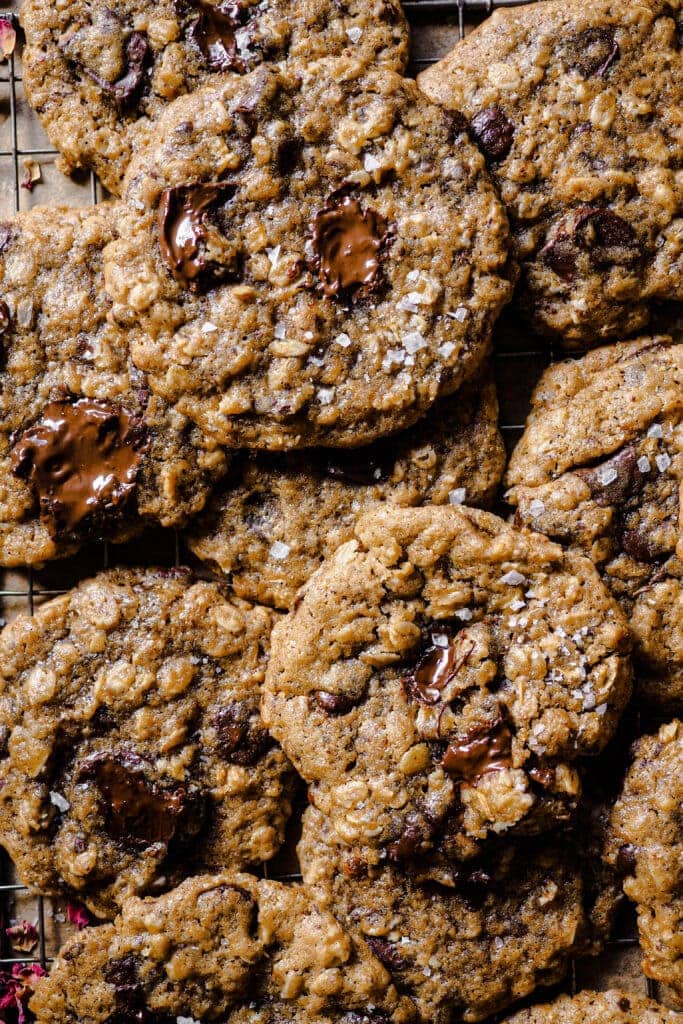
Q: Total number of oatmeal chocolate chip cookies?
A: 12